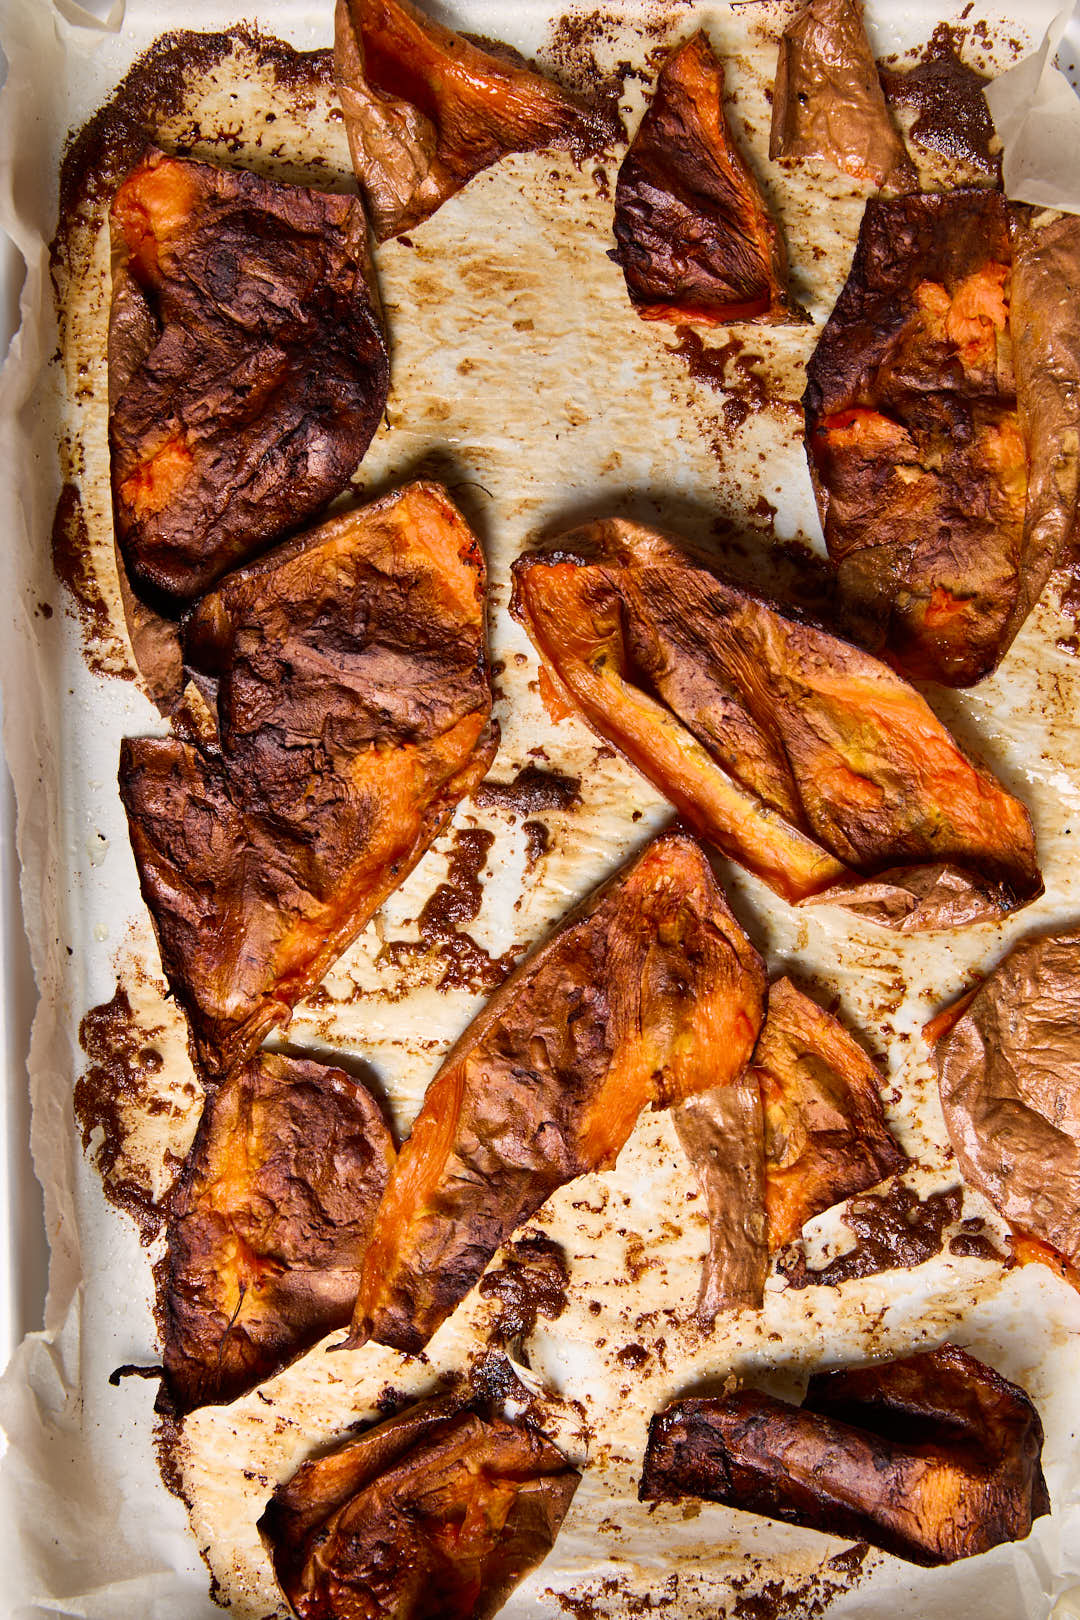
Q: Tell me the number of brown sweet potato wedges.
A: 13